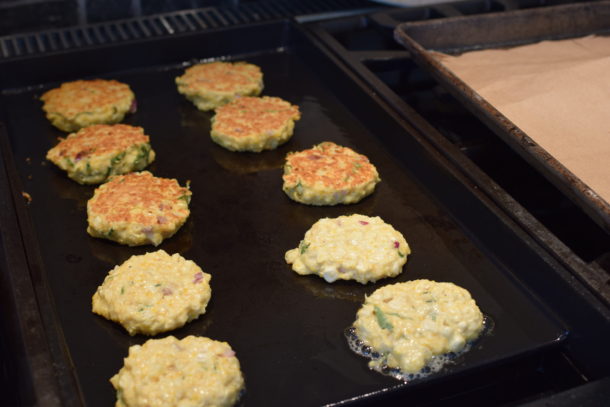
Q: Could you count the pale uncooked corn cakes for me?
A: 4